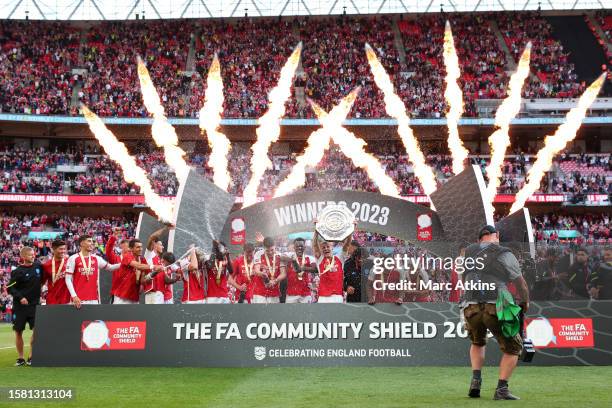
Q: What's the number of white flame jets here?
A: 10